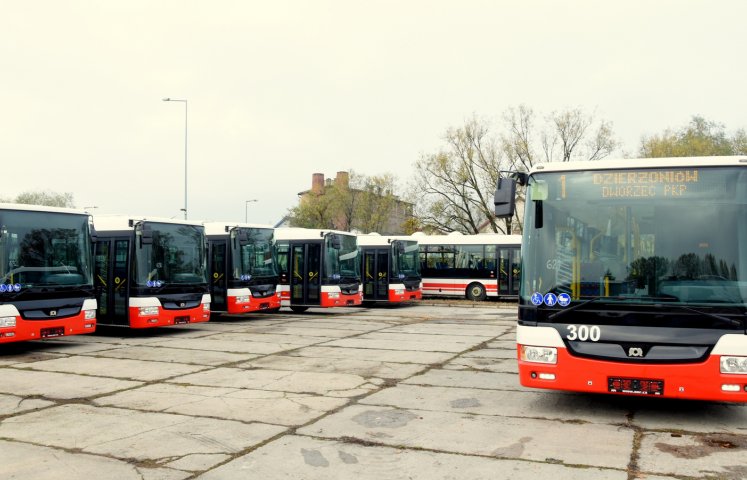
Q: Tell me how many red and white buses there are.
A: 7